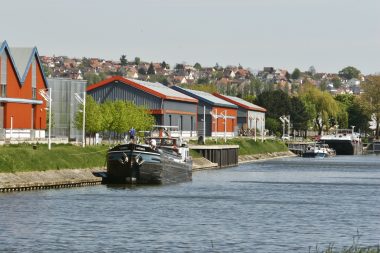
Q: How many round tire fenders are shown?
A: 0